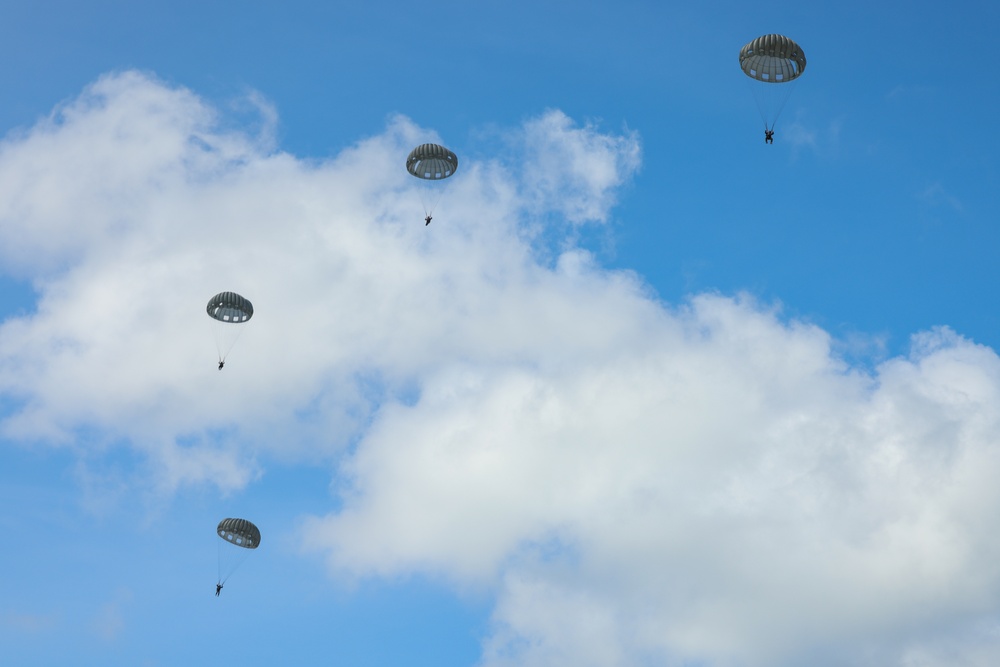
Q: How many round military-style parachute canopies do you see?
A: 4